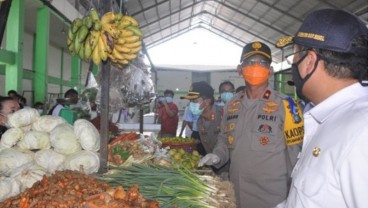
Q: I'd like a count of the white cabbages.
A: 11